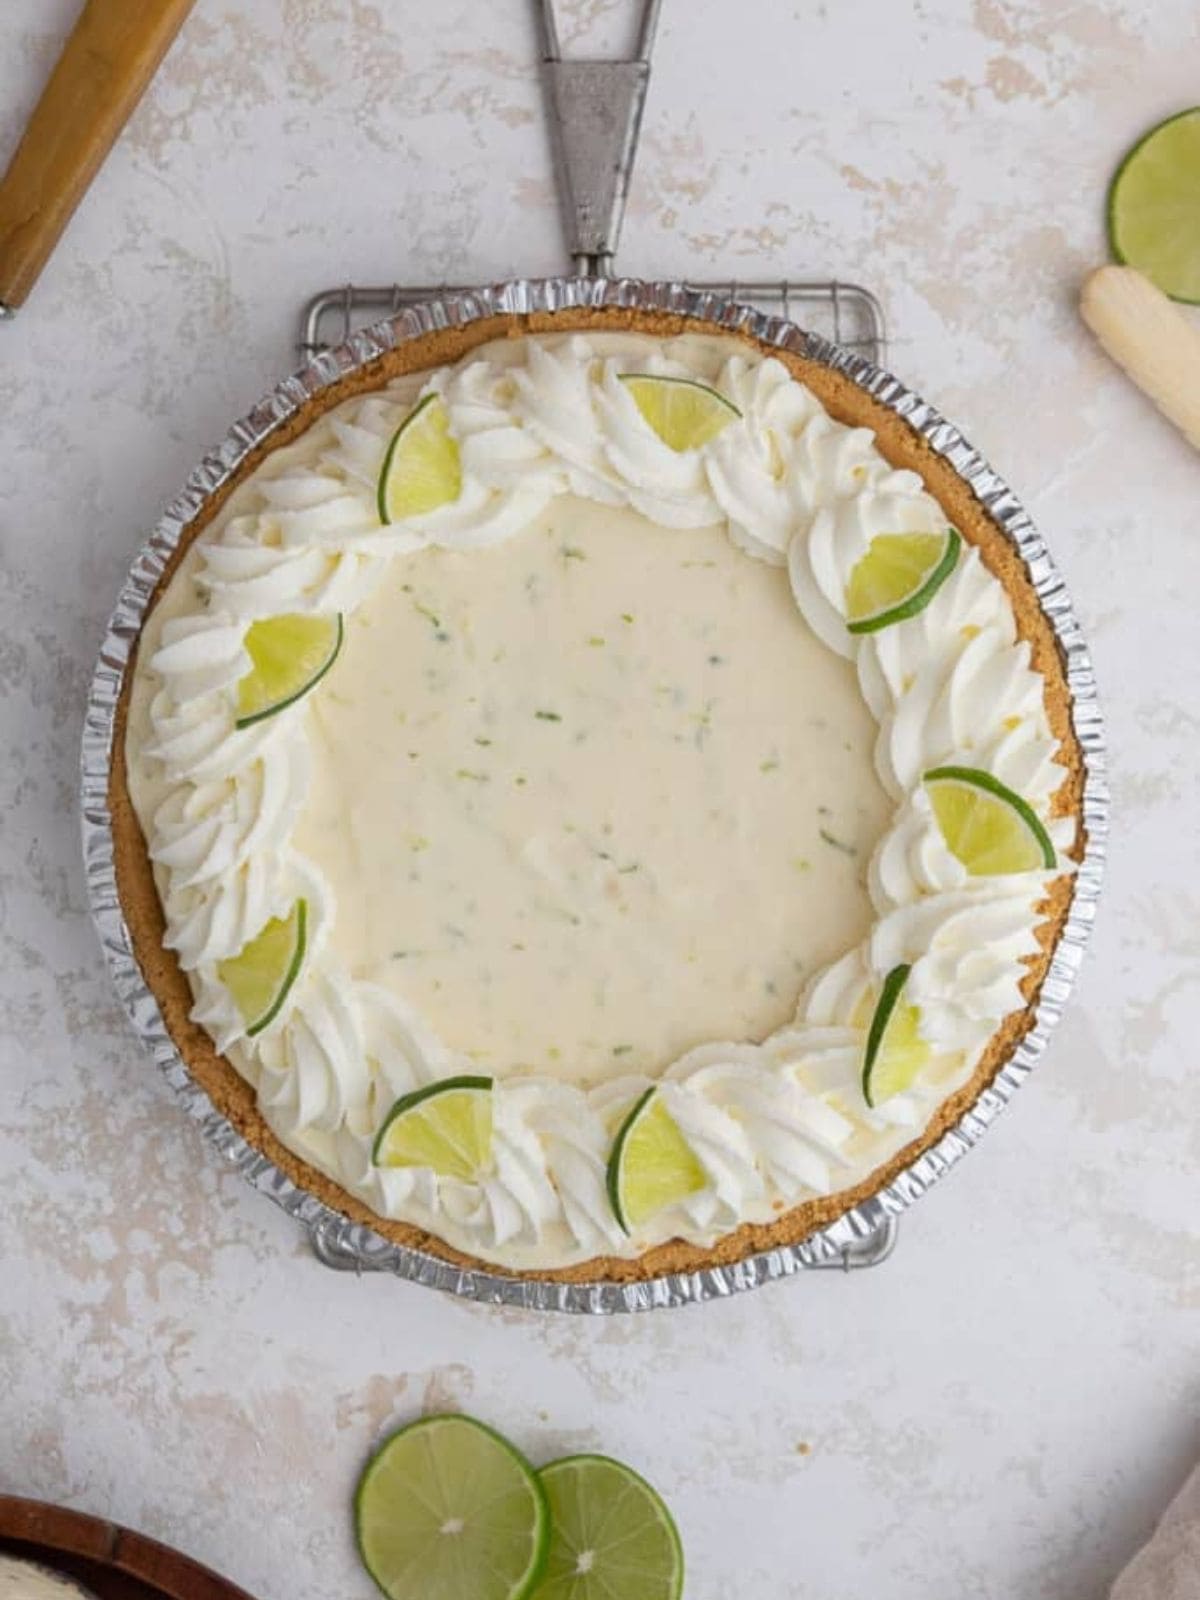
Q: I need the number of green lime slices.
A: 12